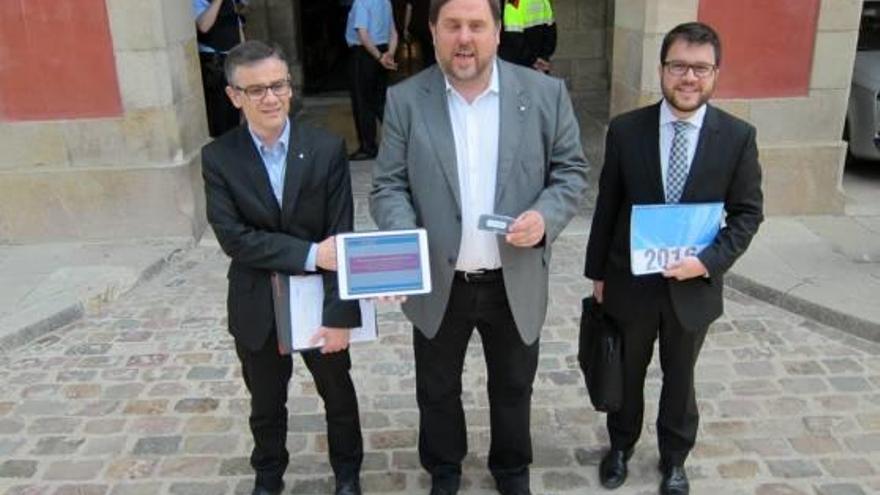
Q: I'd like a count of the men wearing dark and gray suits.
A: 3